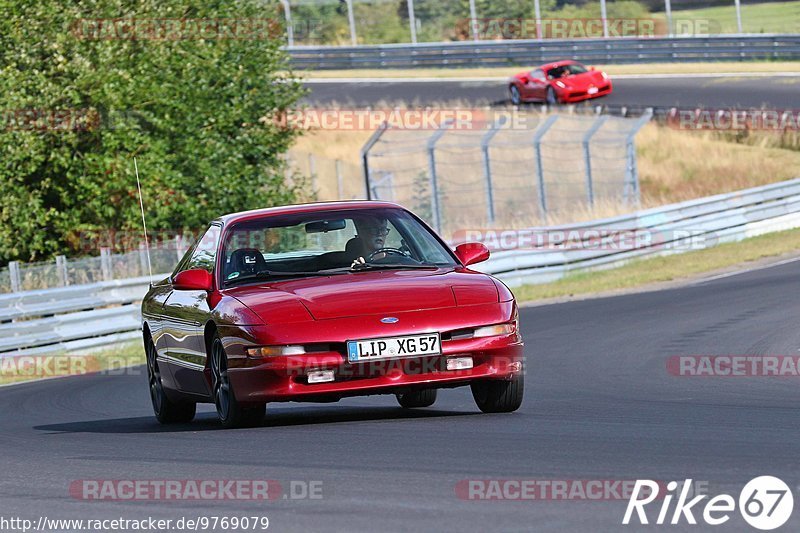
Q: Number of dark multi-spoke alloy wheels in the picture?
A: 2